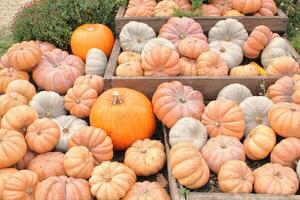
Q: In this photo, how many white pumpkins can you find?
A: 11